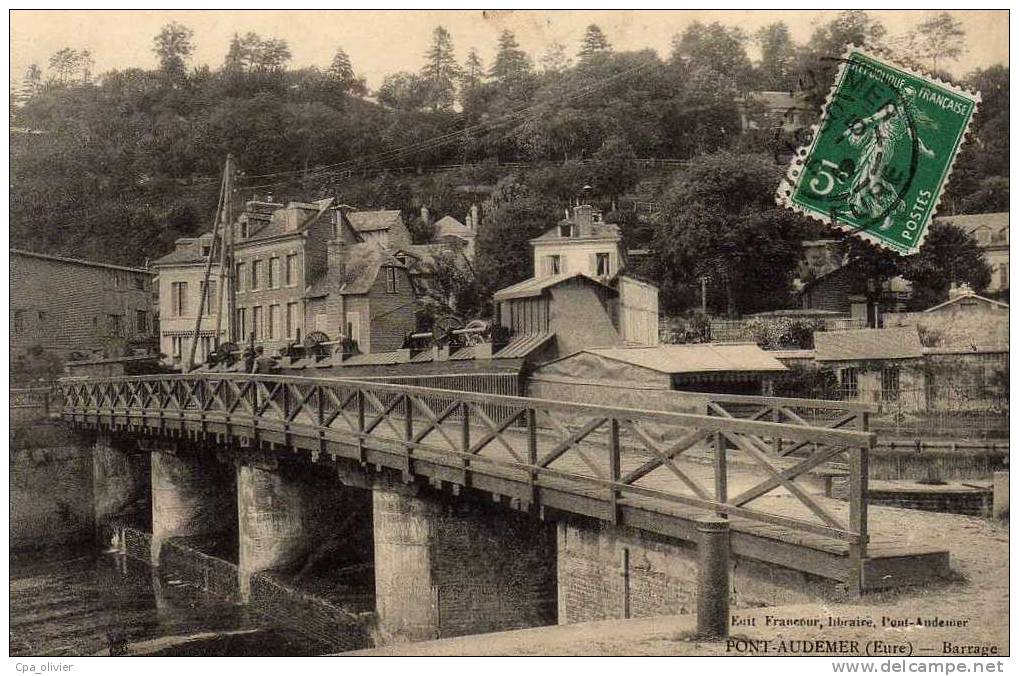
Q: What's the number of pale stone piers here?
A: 4